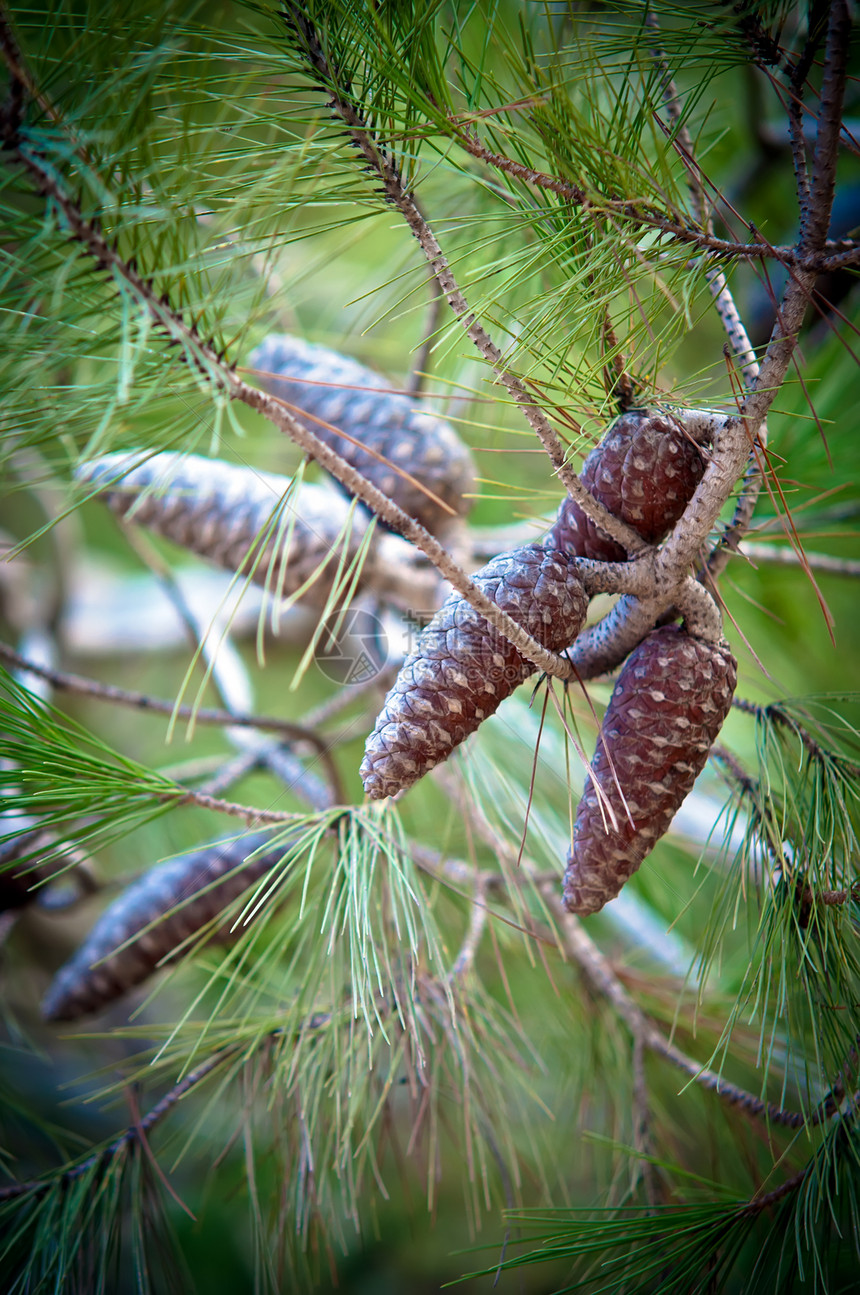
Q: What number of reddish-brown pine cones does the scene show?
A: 3